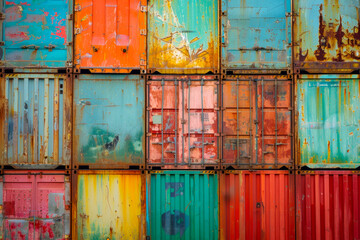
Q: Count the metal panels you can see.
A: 15